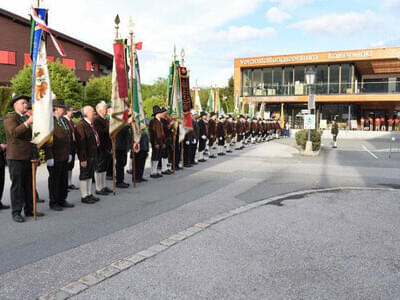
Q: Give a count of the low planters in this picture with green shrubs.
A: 1